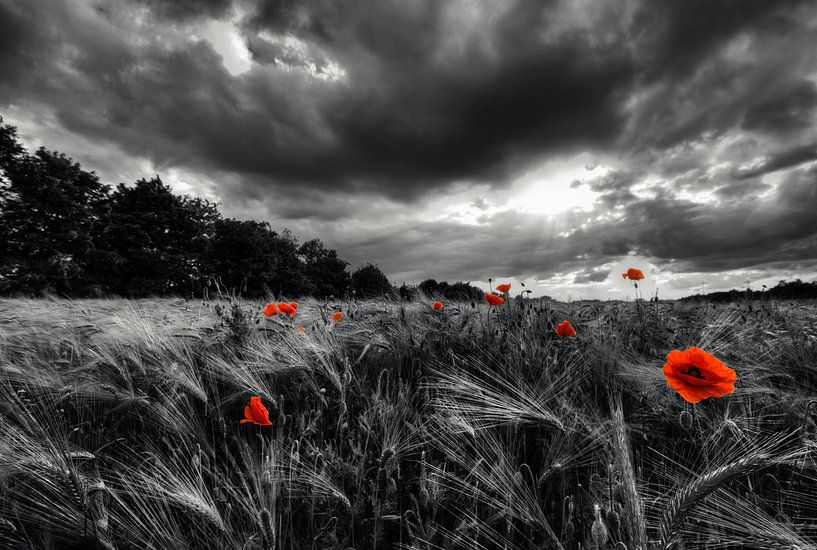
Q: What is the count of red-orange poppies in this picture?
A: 11